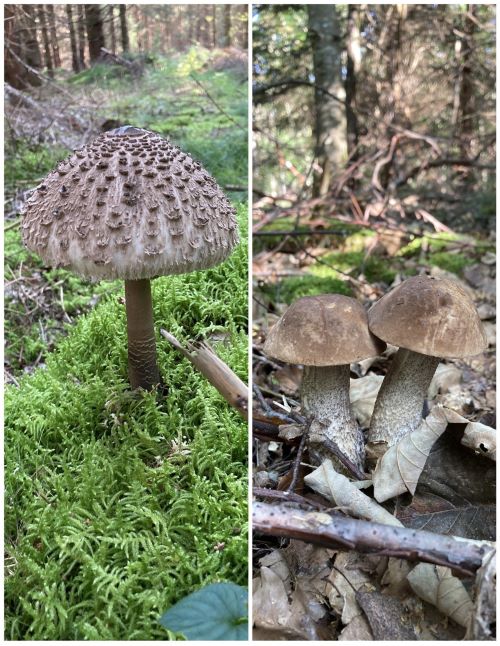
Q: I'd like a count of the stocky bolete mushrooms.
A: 2